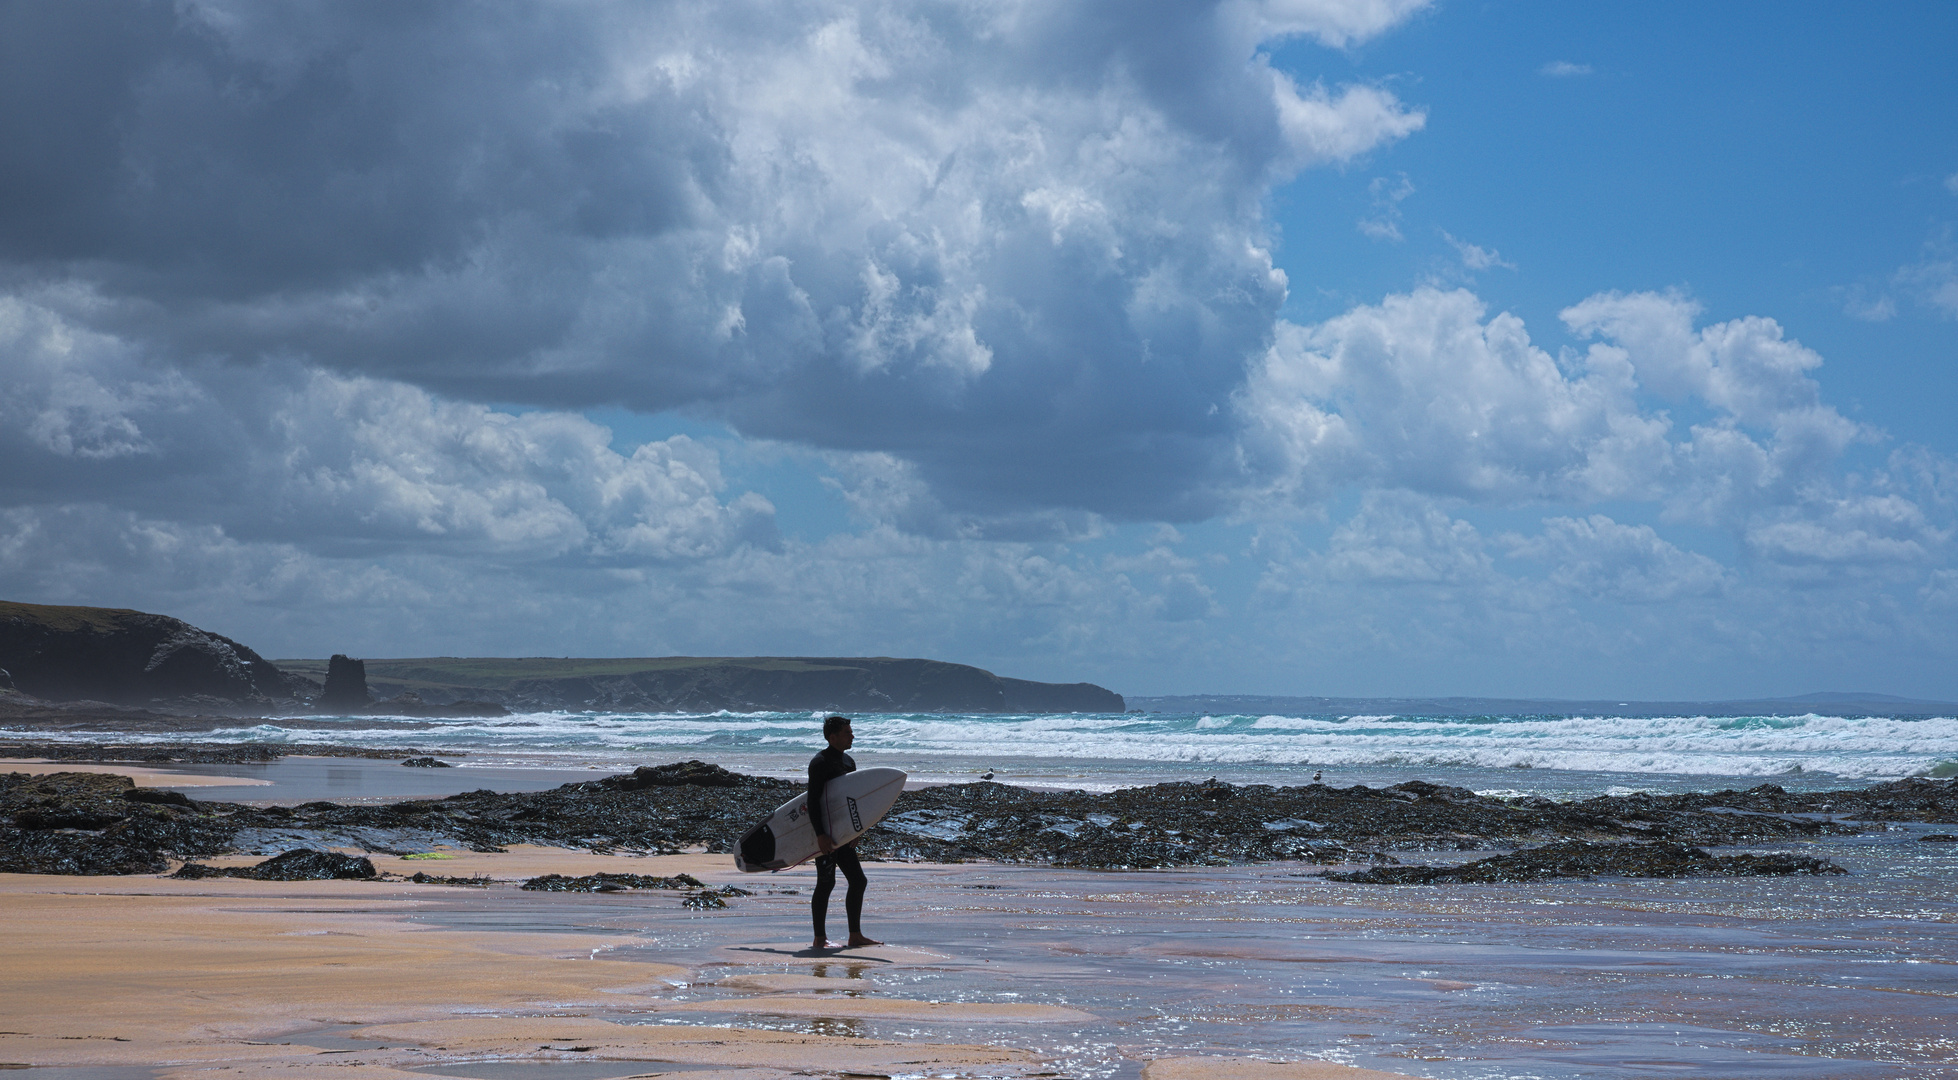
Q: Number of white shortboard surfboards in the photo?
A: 1